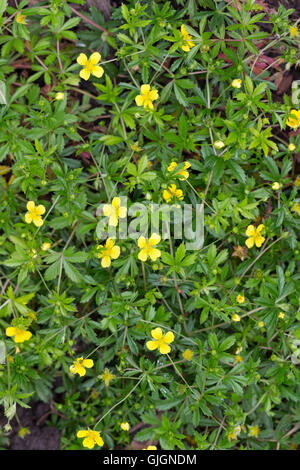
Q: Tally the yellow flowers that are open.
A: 15